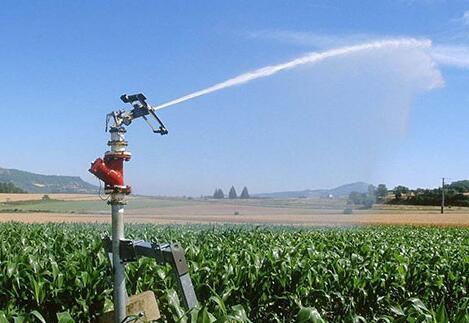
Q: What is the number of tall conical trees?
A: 3